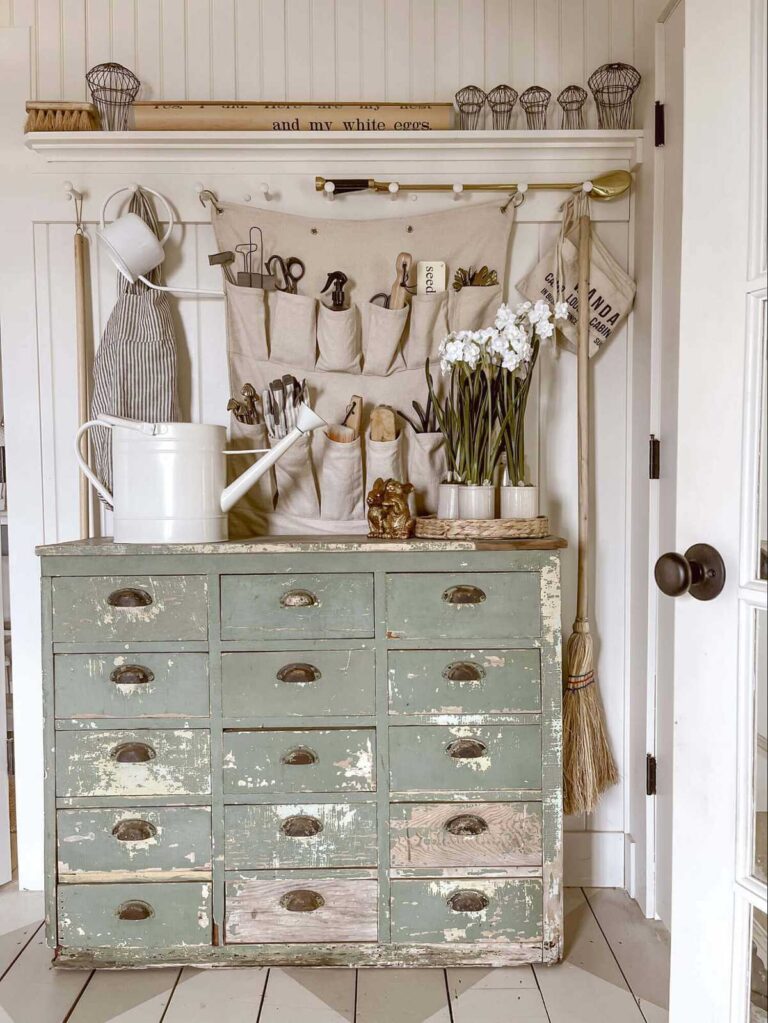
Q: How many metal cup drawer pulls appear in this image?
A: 15